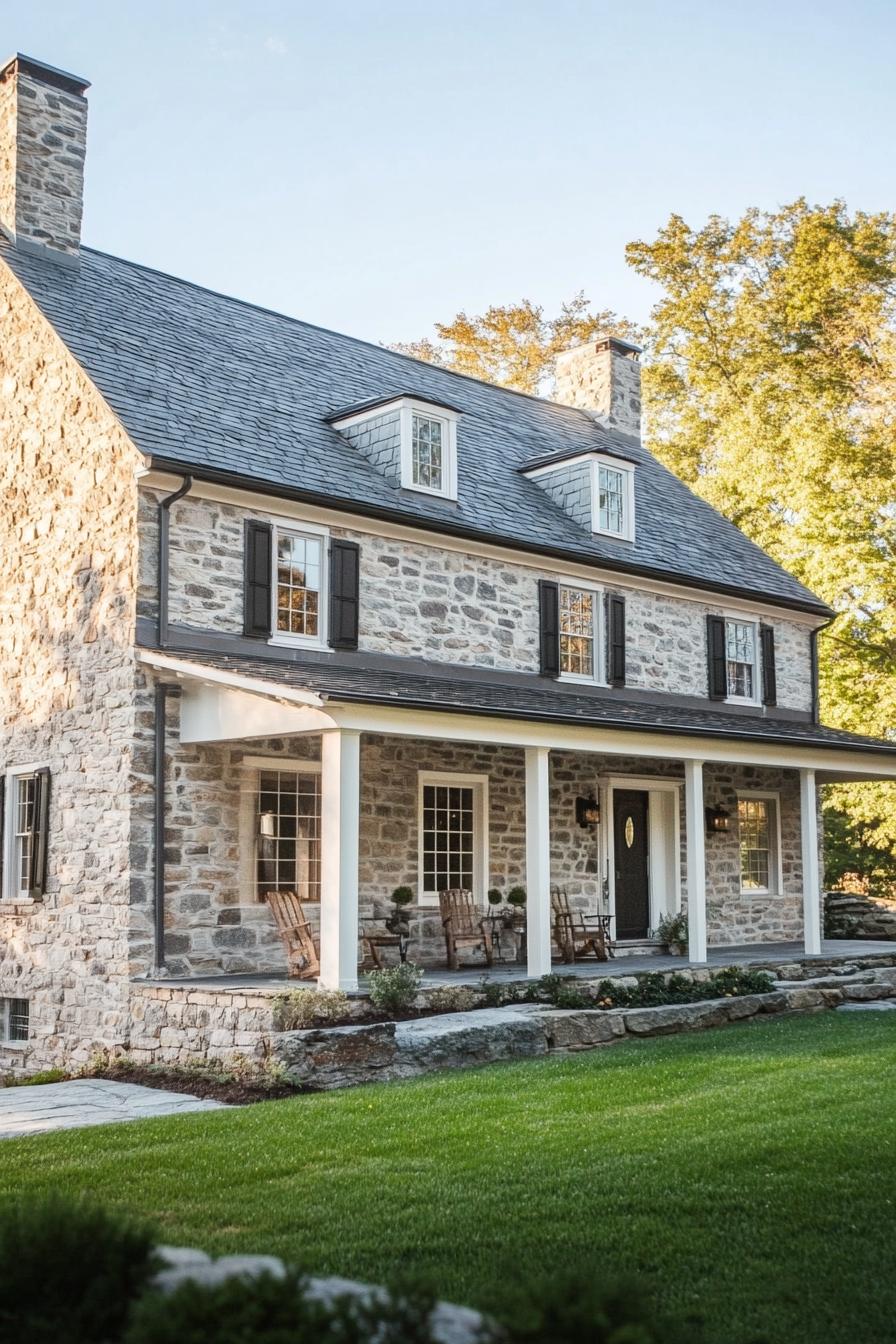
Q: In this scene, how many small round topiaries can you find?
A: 3